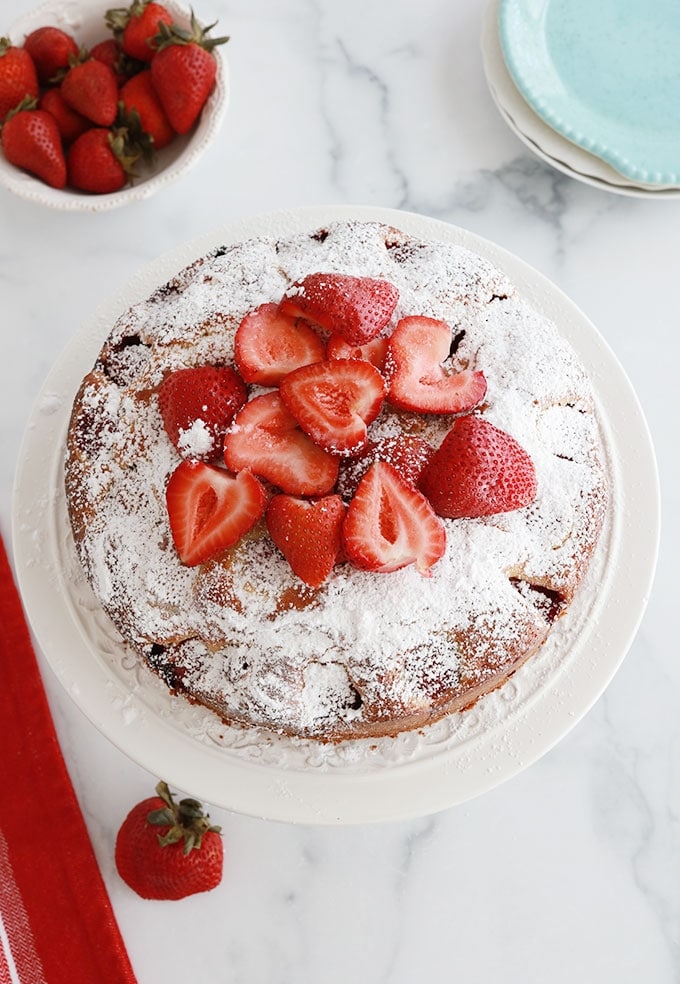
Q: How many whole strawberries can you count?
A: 11